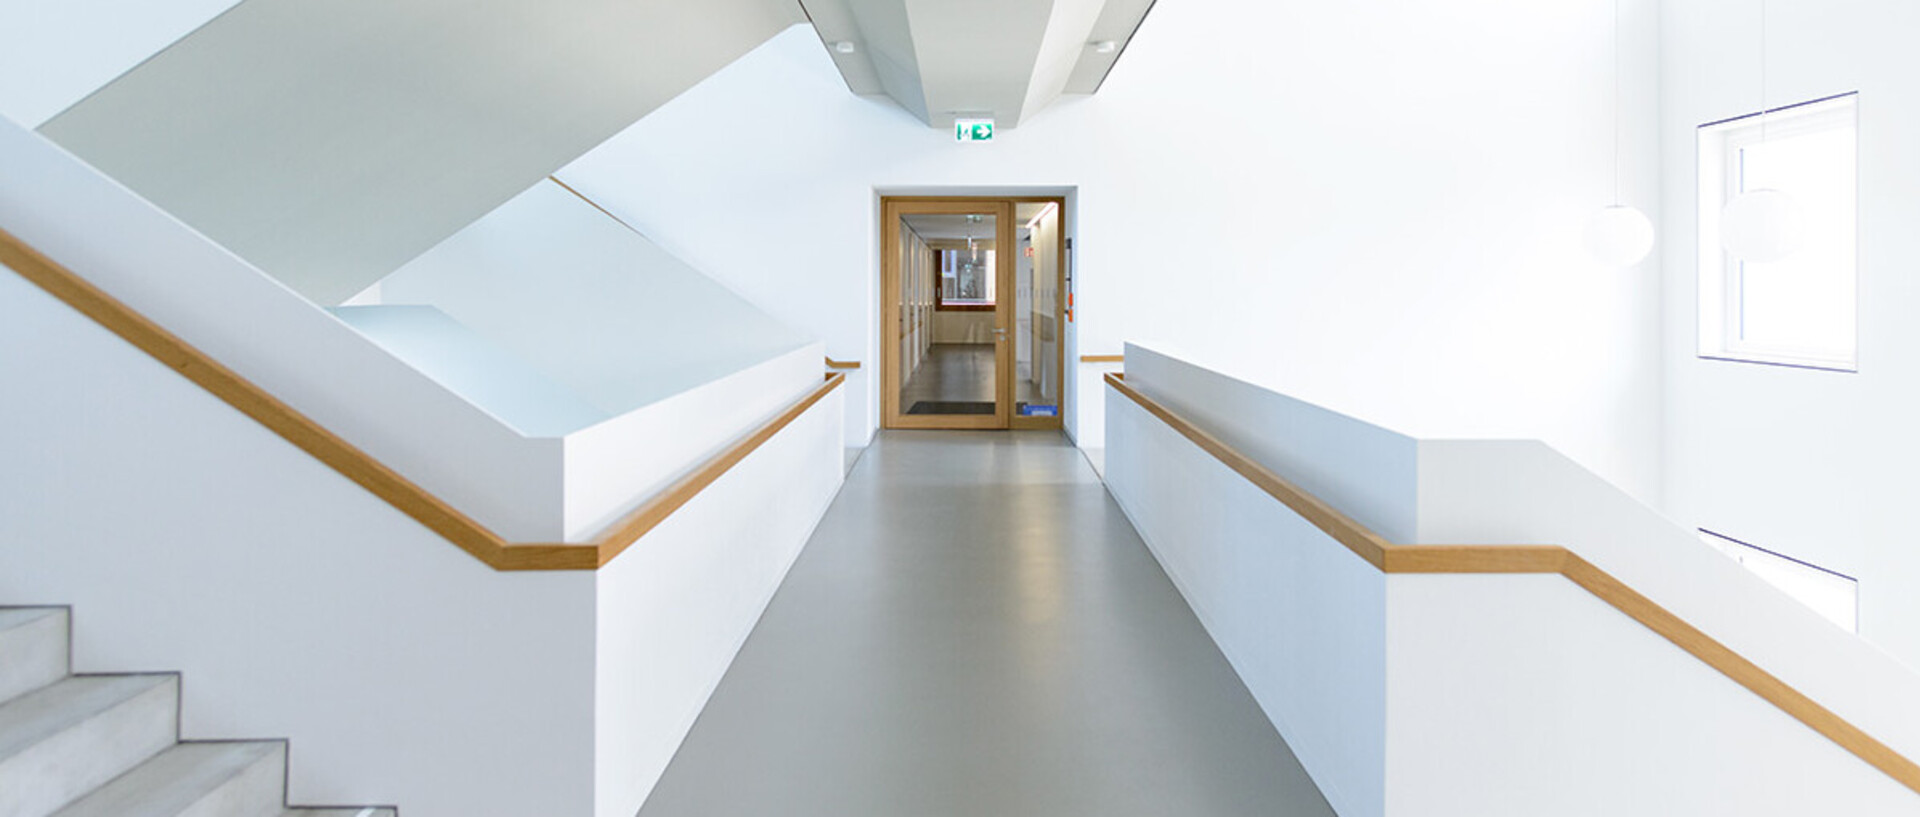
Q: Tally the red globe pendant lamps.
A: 0